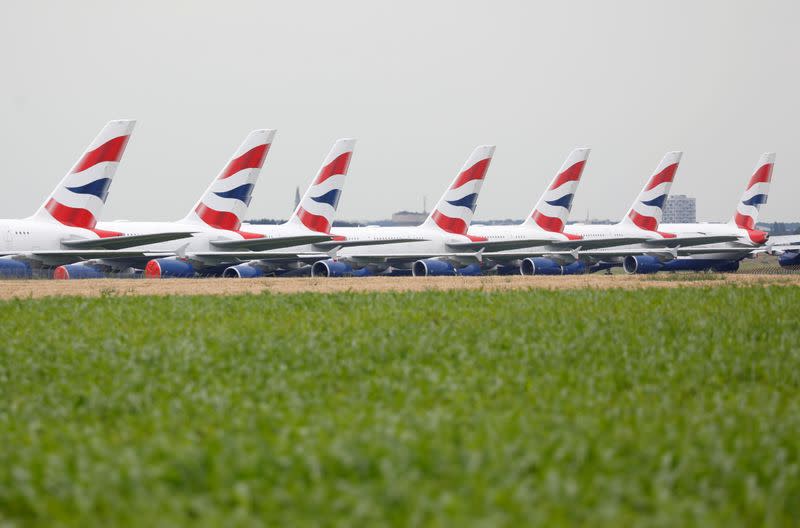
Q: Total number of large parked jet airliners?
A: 7